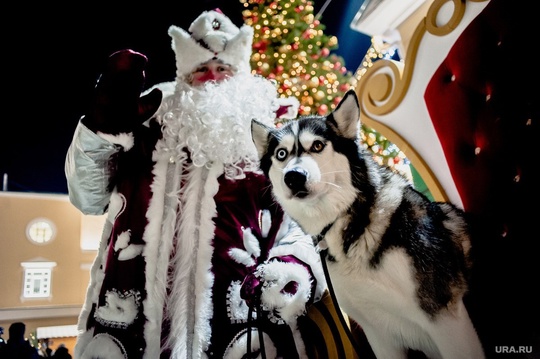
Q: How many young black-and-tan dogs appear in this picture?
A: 0